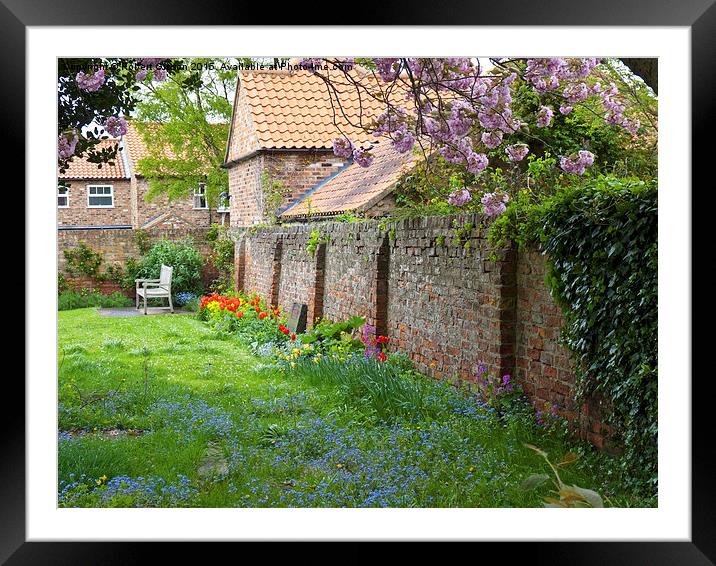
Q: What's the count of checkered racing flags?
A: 0